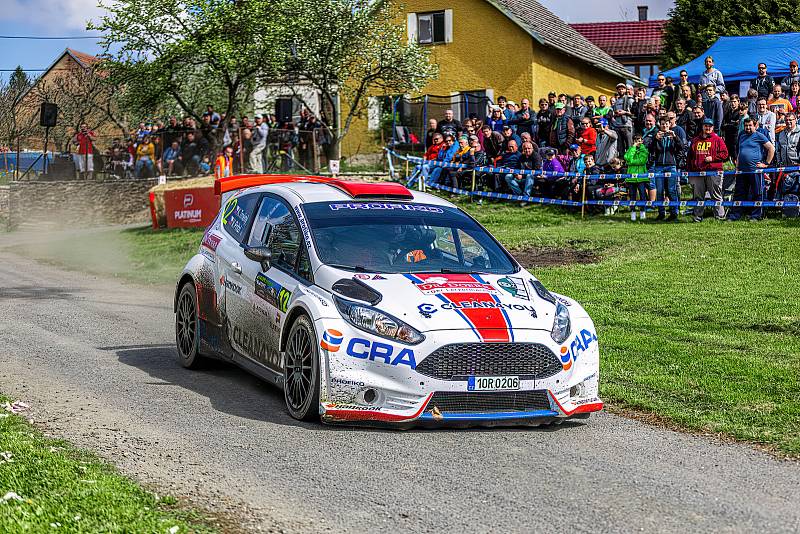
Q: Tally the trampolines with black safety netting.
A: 1